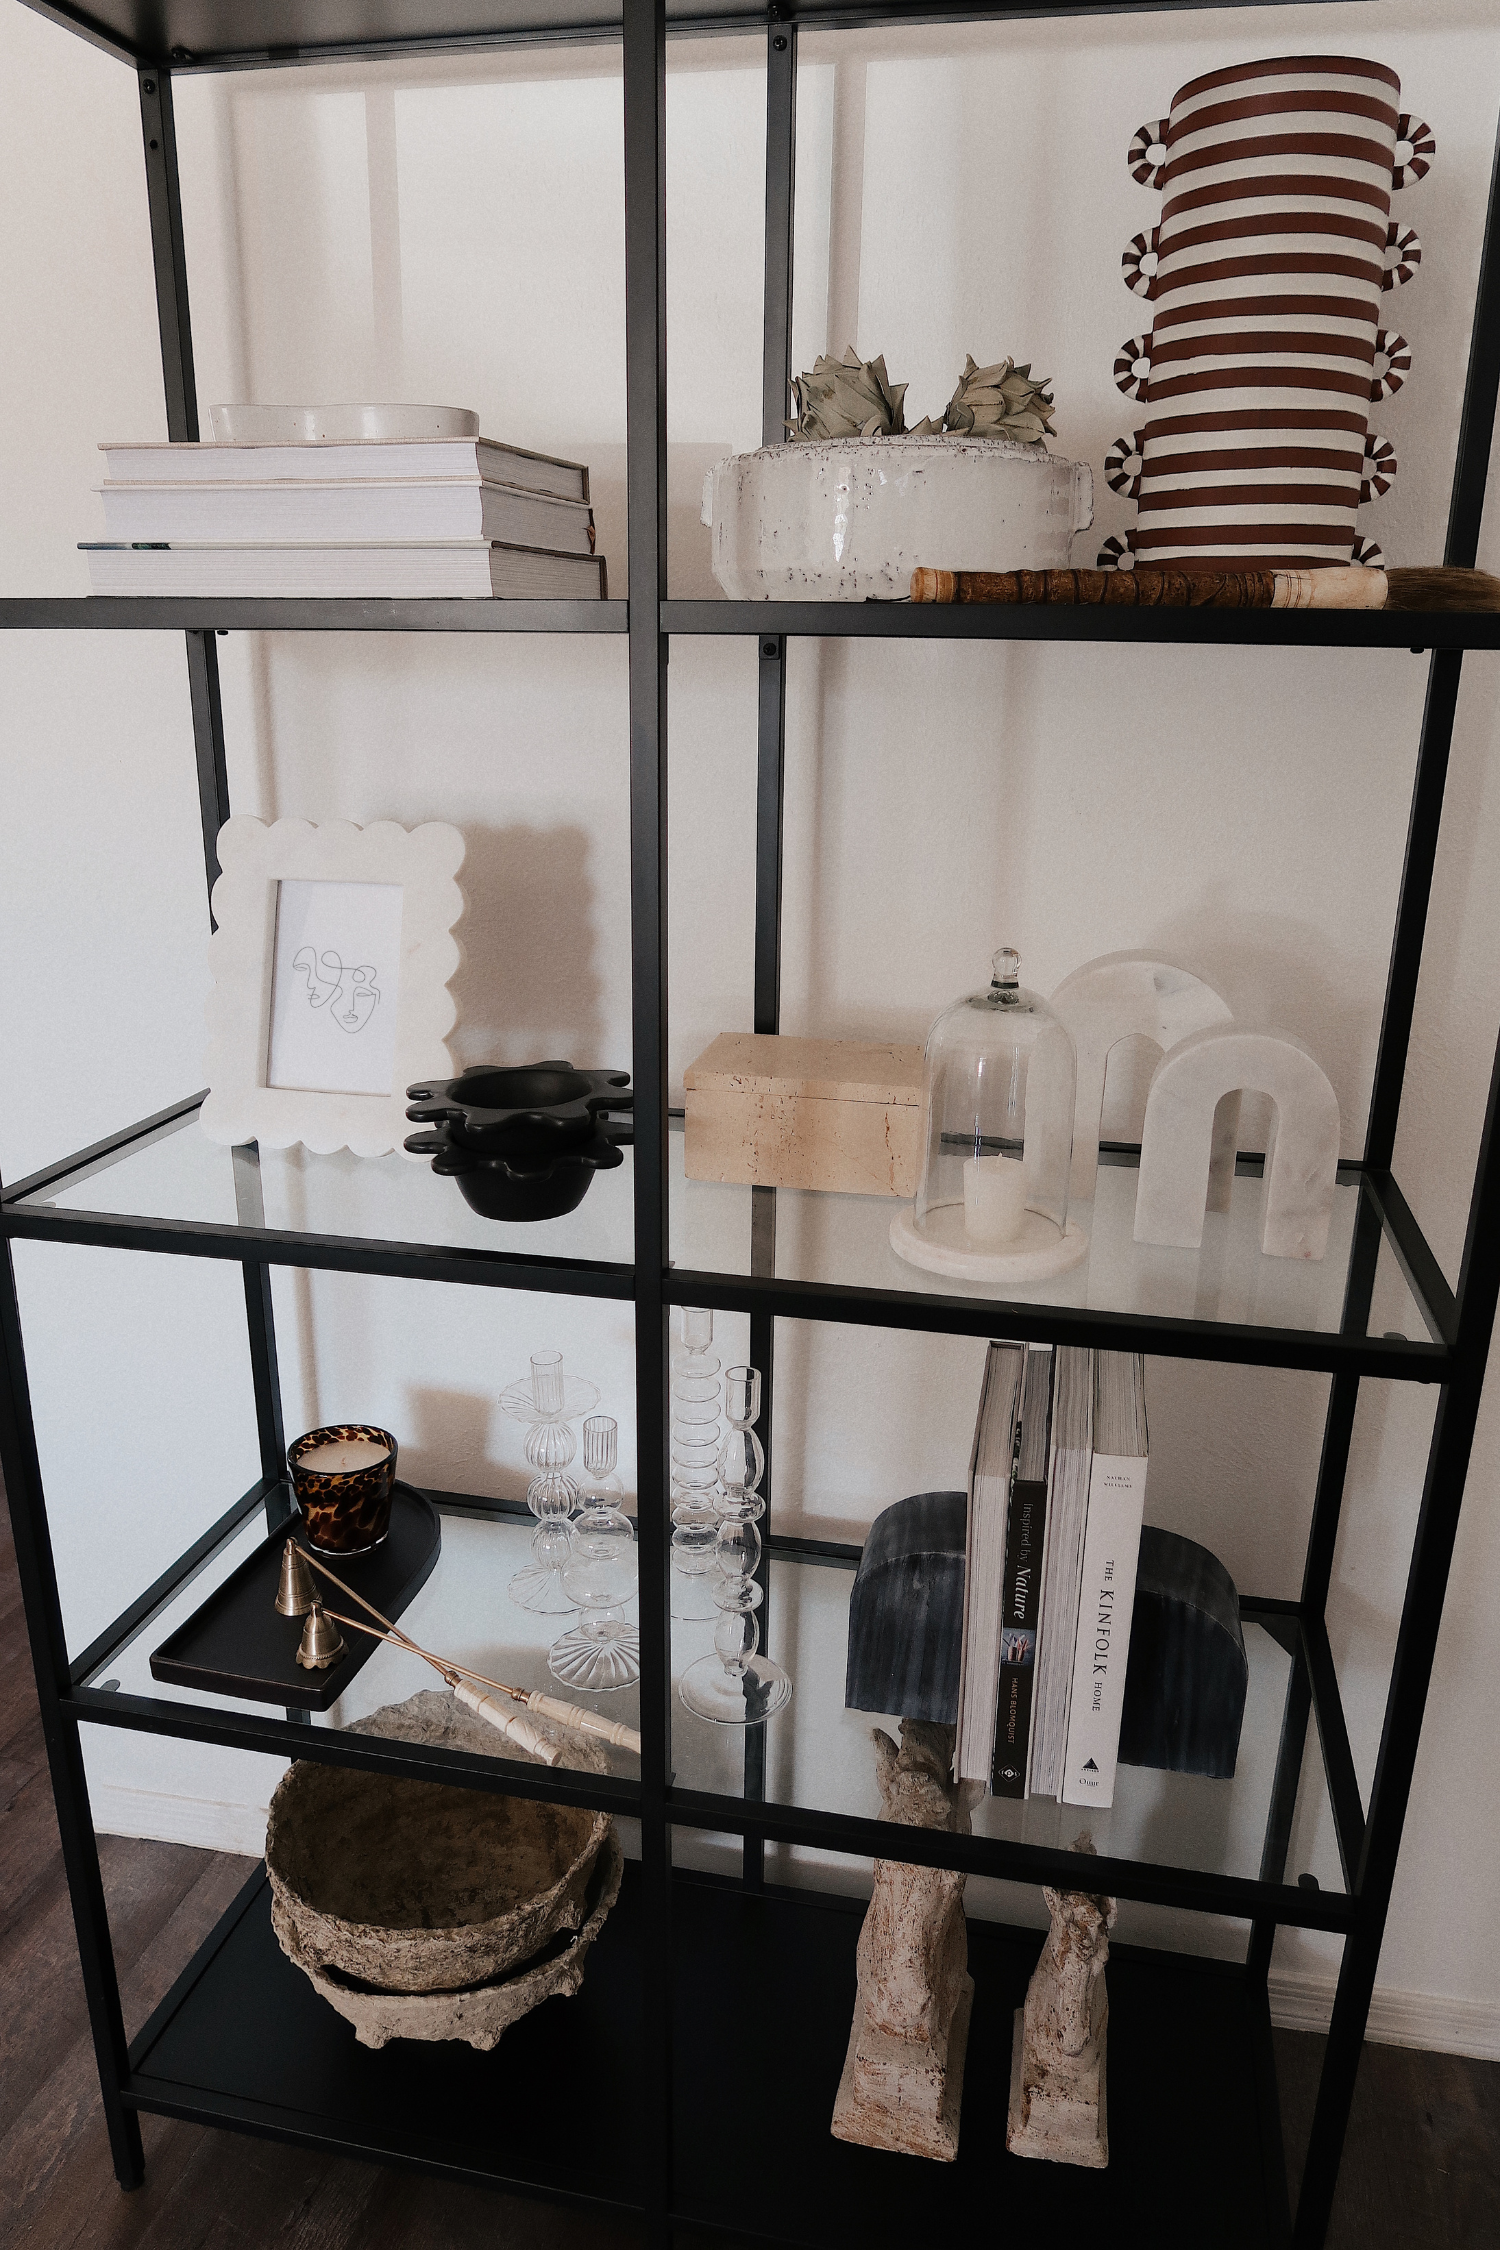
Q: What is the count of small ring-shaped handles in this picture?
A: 10